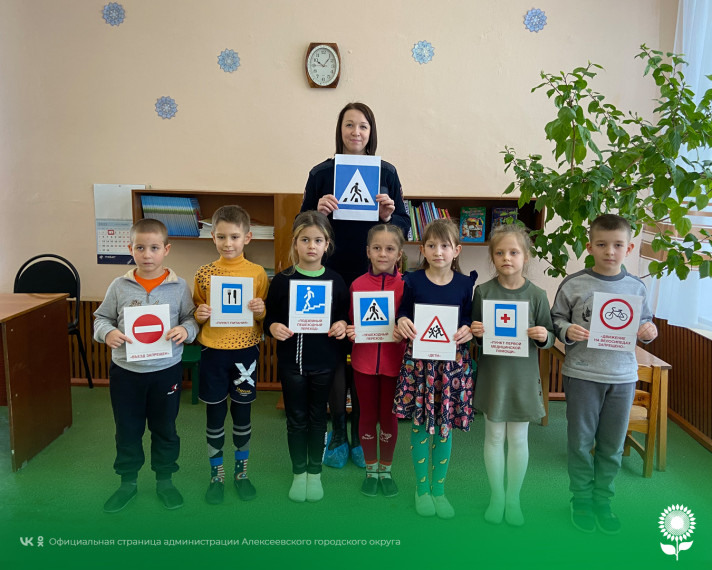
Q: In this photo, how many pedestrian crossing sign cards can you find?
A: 2